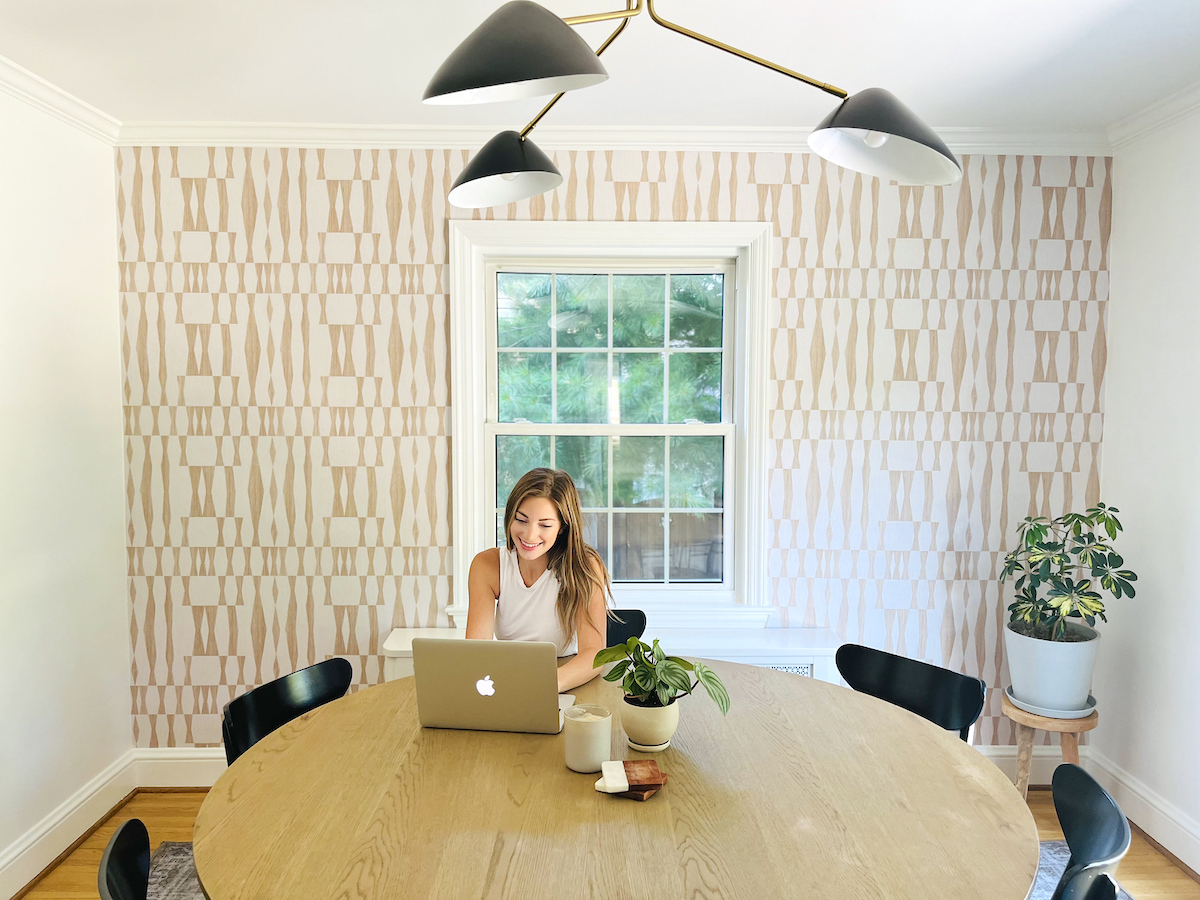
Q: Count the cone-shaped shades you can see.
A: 3